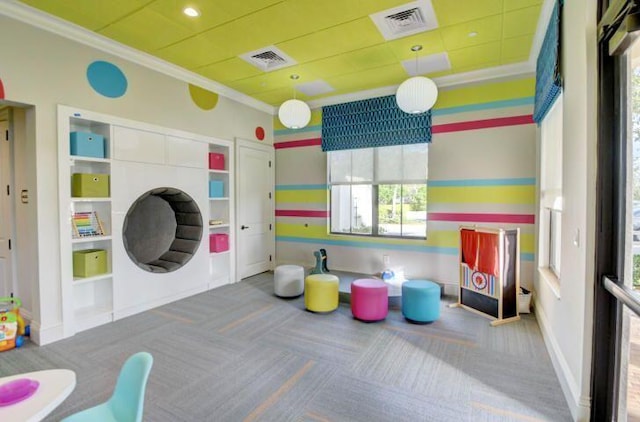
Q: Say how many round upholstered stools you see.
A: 4